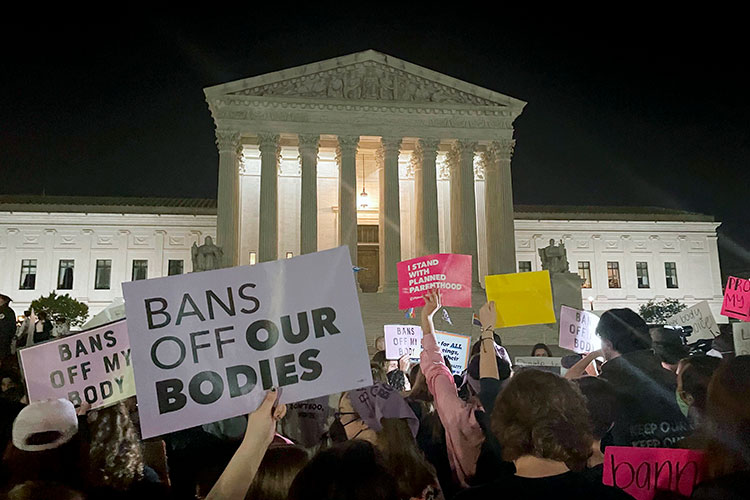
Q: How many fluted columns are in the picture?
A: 8